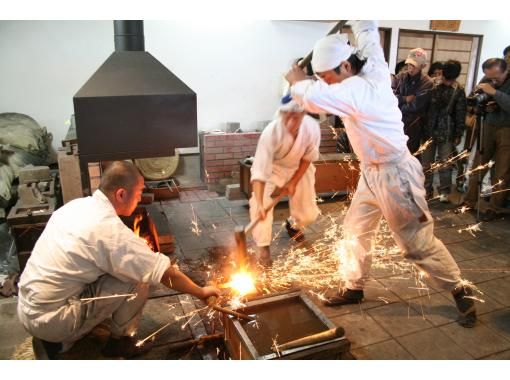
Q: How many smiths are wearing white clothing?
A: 3